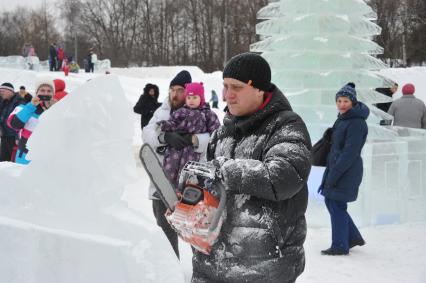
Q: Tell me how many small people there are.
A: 1